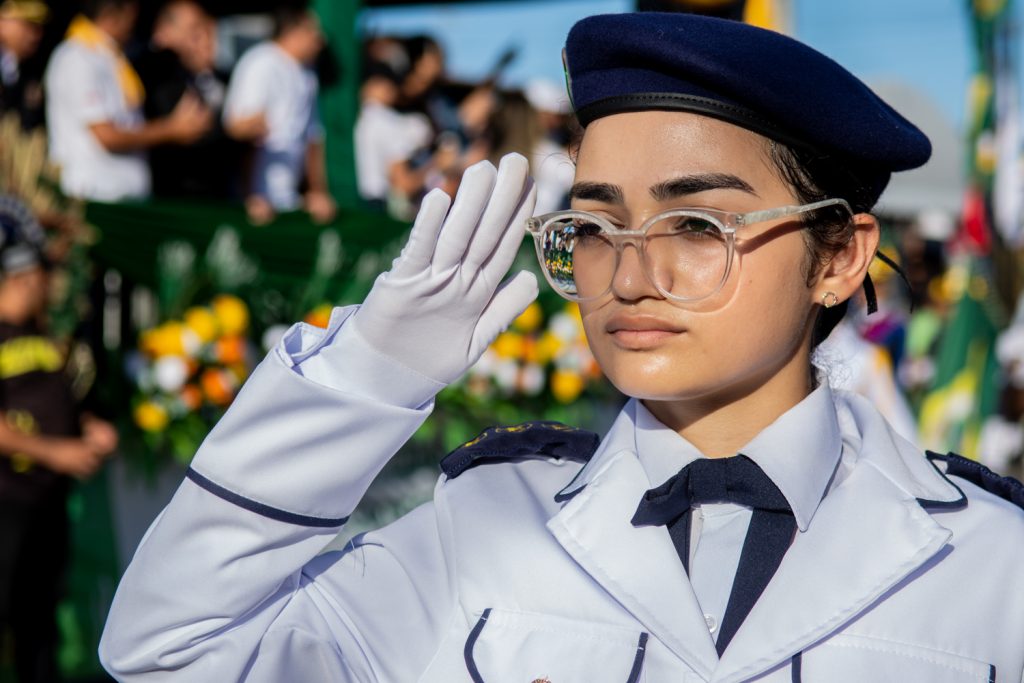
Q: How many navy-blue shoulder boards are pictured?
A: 2